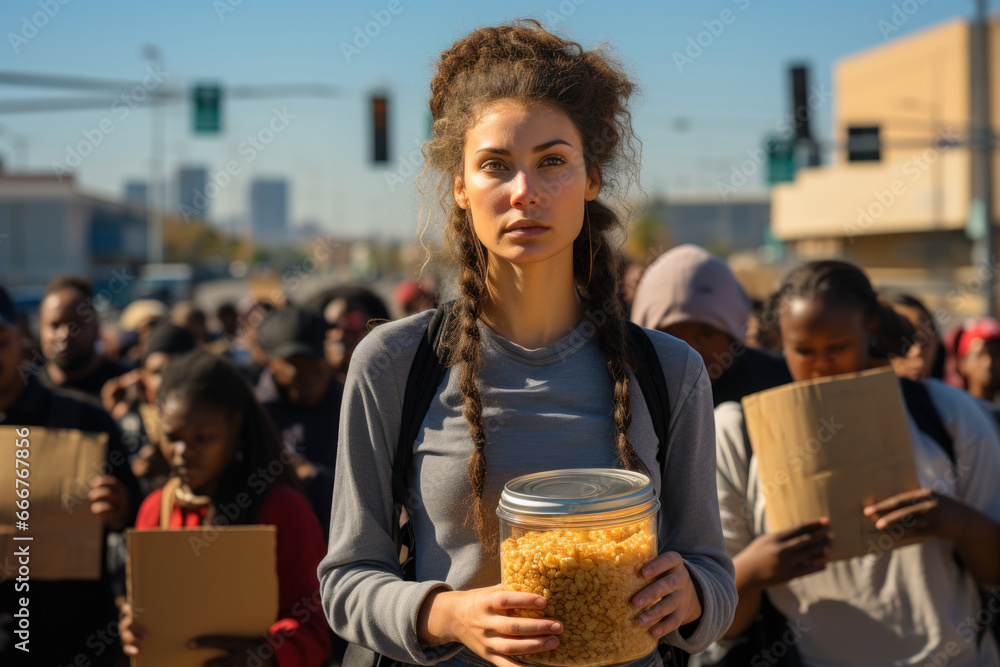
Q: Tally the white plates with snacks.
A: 0